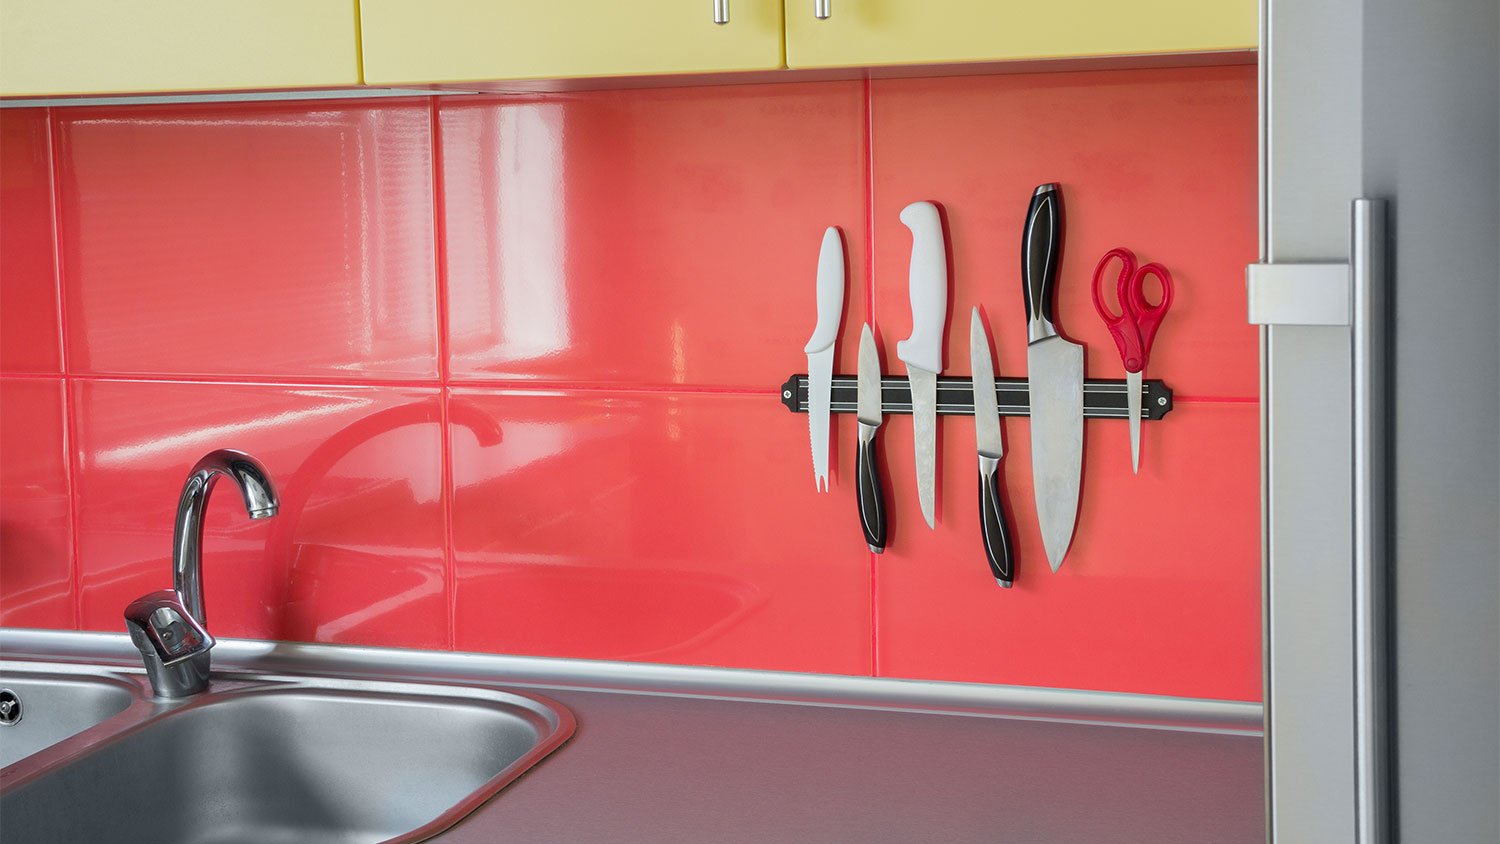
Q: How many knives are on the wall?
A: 5